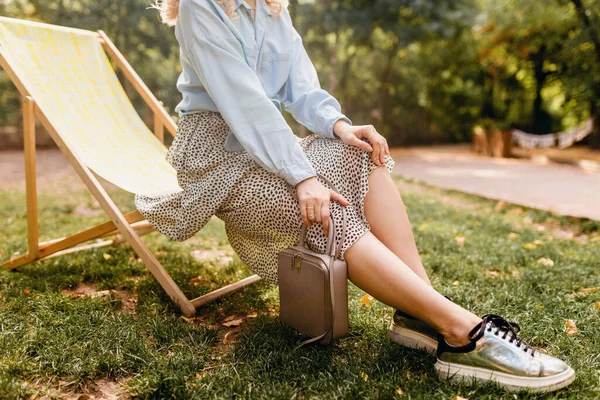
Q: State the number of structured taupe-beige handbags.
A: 1